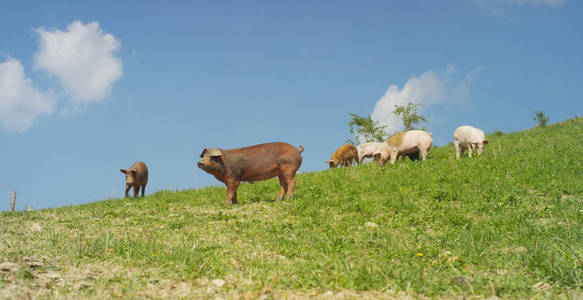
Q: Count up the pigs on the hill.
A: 6